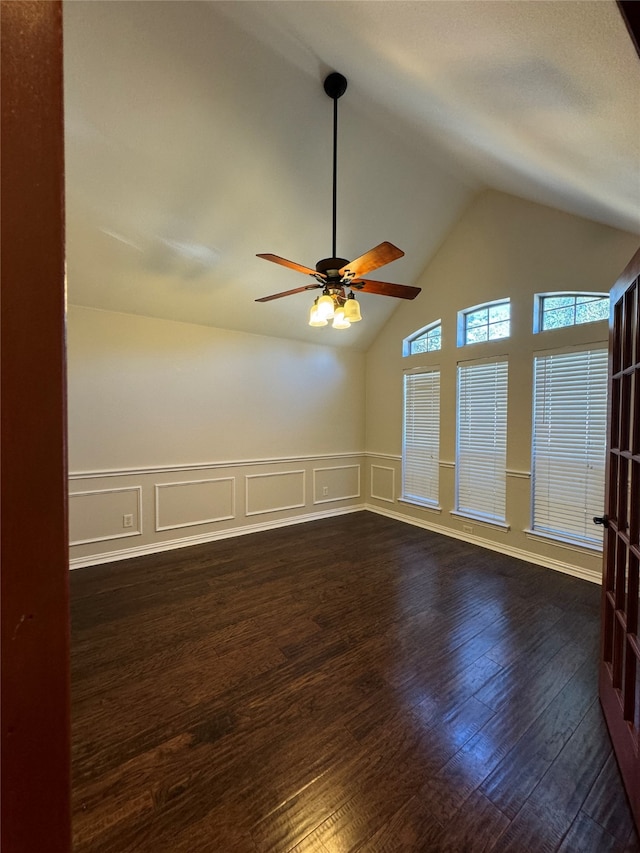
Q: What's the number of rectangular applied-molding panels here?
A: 5